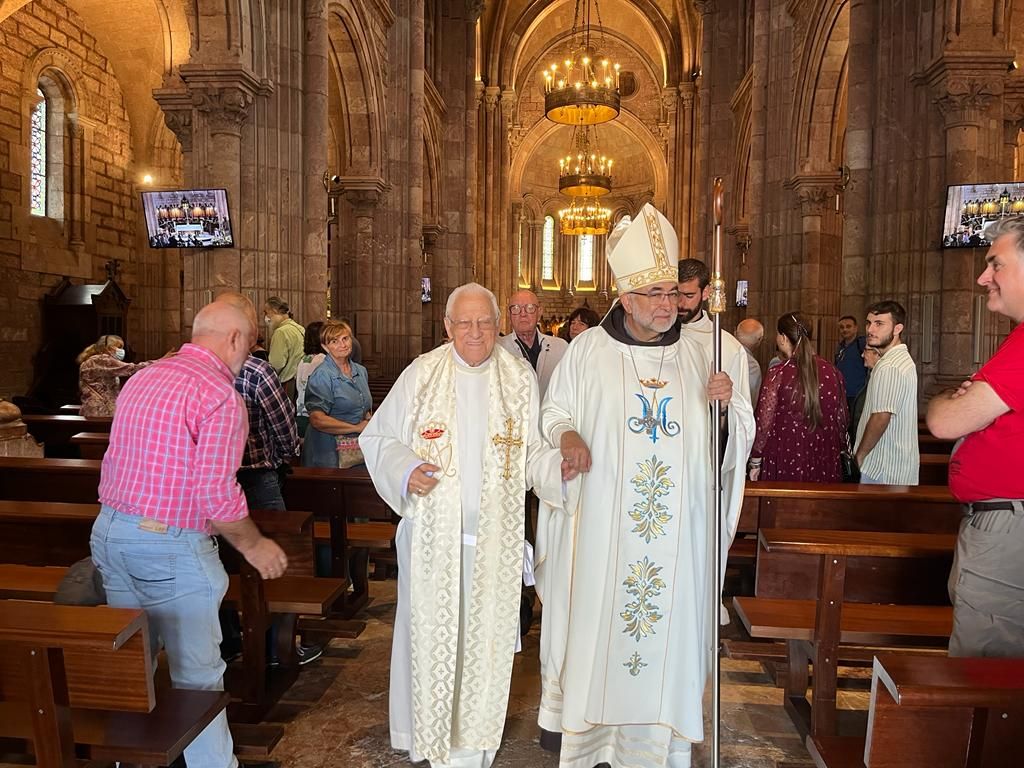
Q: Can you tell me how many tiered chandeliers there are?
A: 3